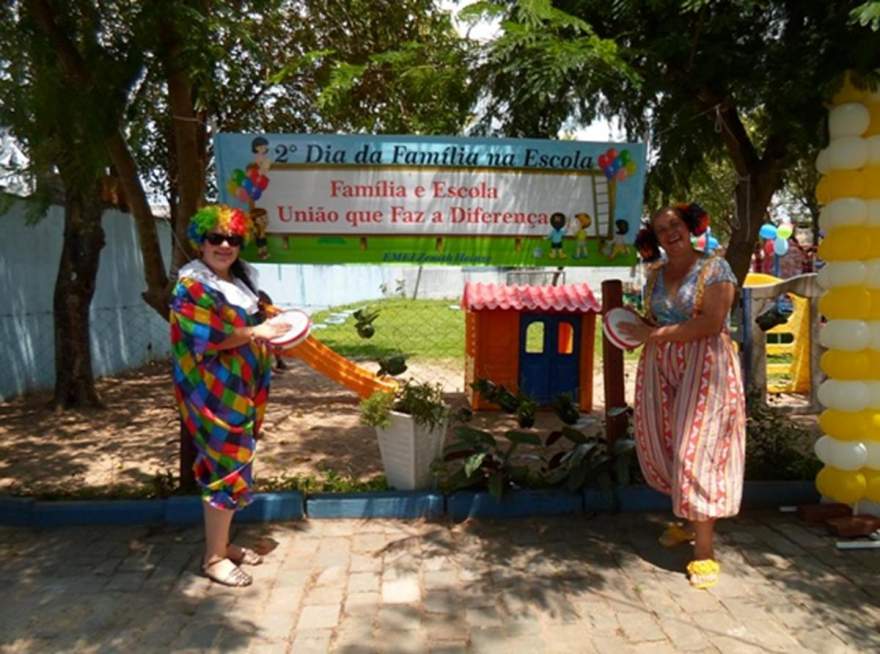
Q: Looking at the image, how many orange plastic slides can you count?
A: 1